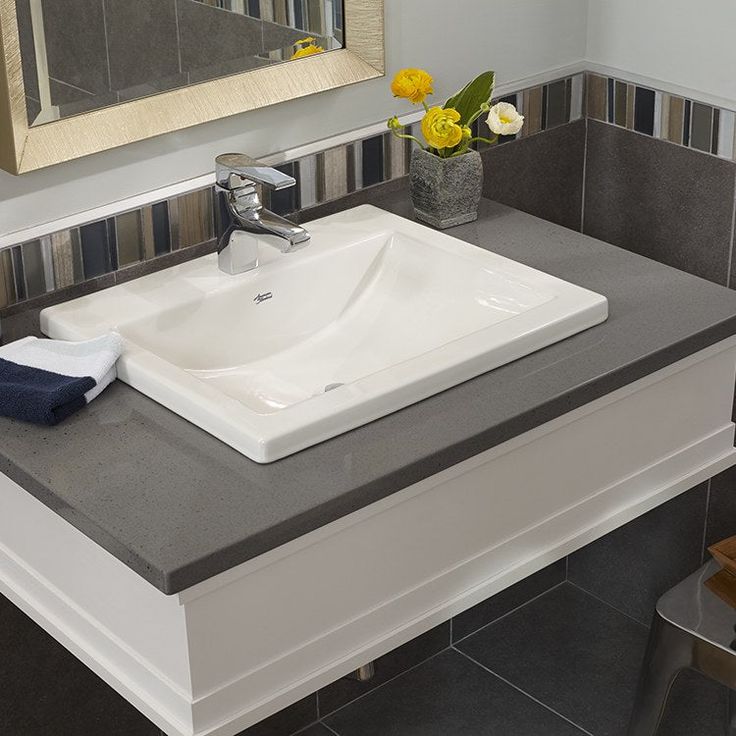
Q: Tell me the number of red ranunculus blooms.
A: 0